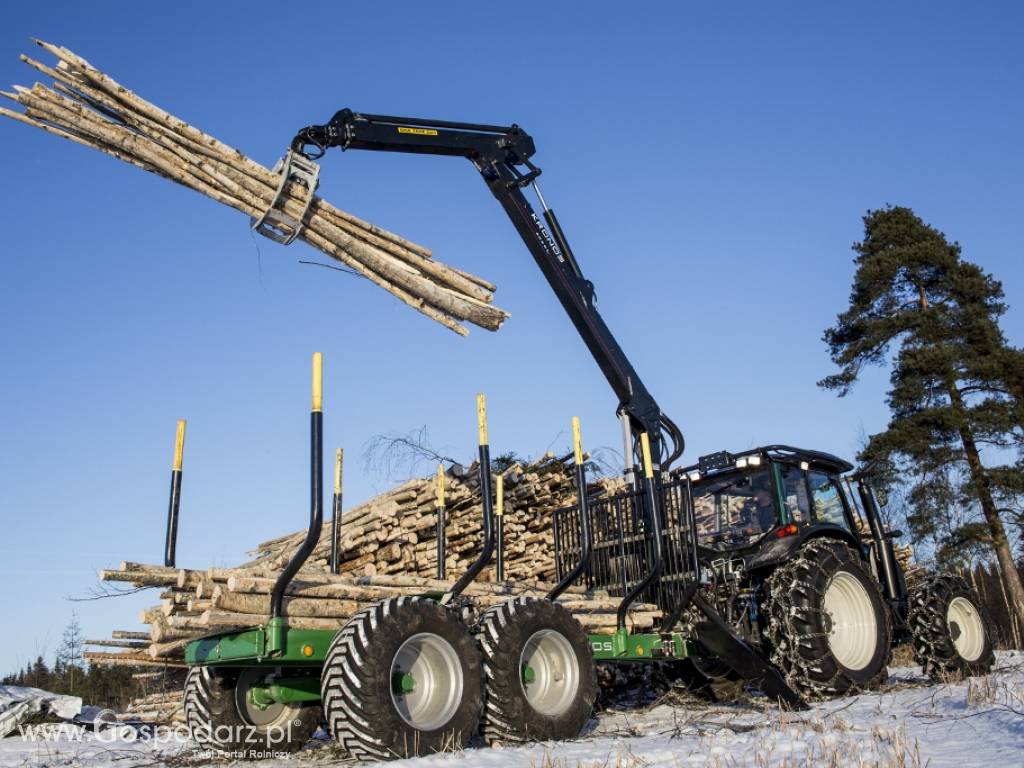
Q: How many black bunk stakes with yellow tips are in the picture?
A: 8